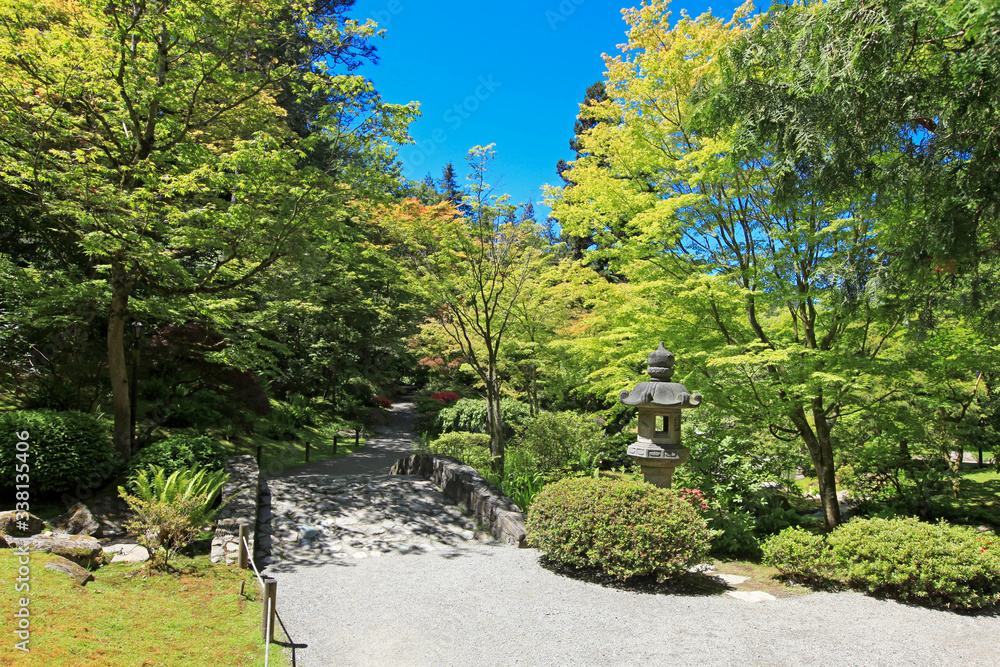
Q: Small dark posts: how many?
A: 4